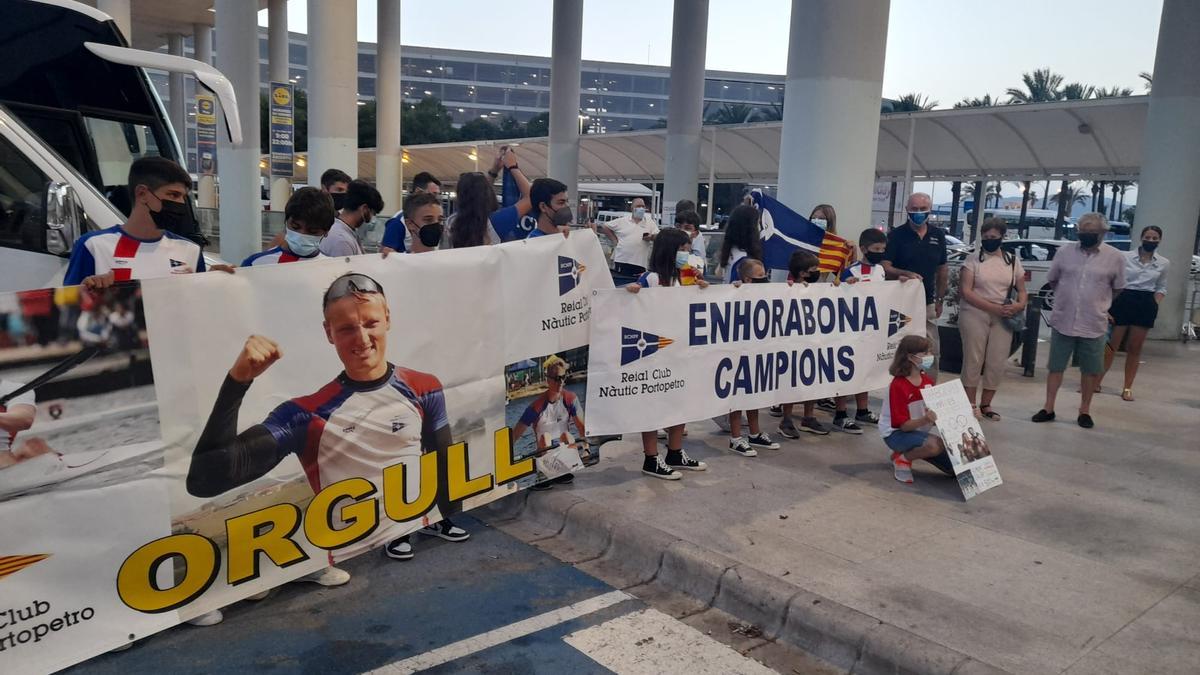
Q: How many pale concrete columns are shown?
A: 11